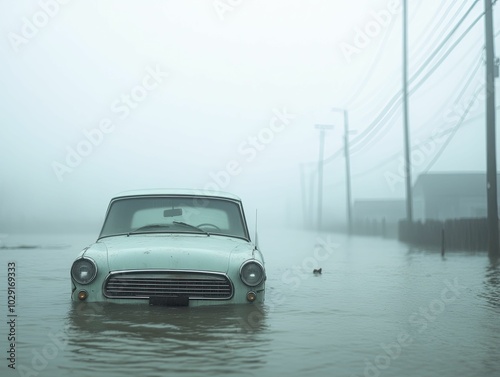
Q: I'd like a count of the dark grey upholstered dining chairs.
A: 0